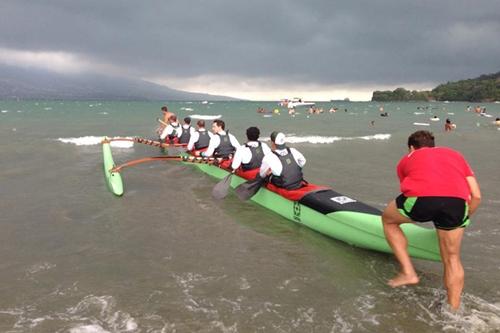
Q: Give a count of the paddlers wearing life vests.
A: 6